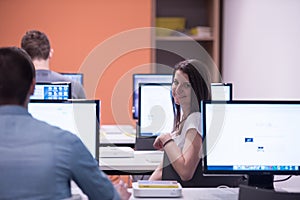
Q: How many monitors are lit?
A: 6